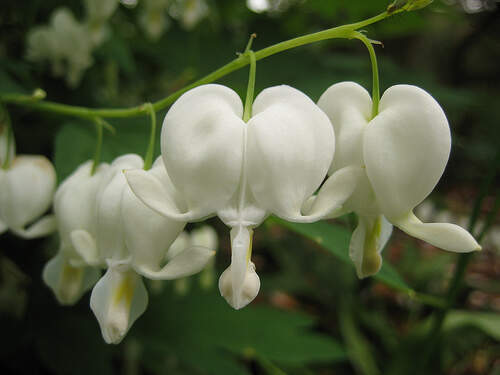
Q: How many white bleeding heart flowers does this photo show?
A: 5